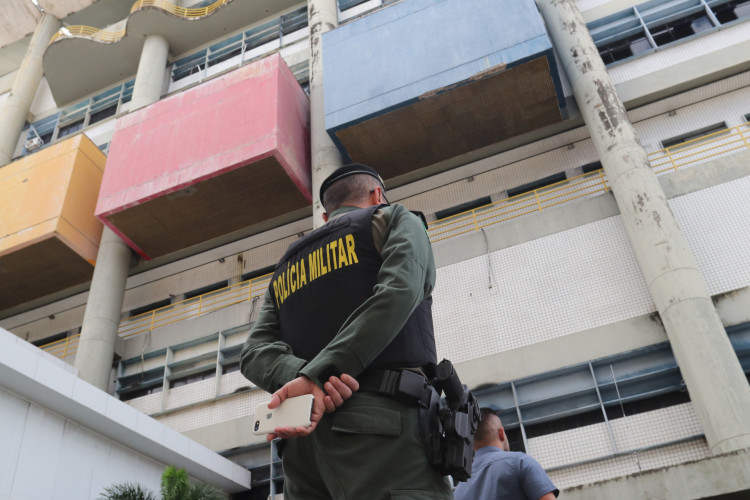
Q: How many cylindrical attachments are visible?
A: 4